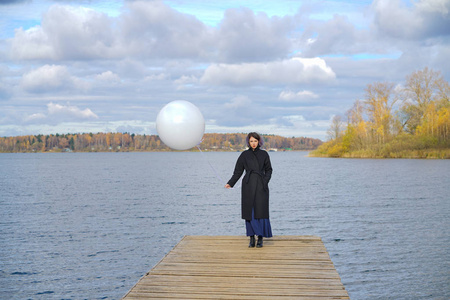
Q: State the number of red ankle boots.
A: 0